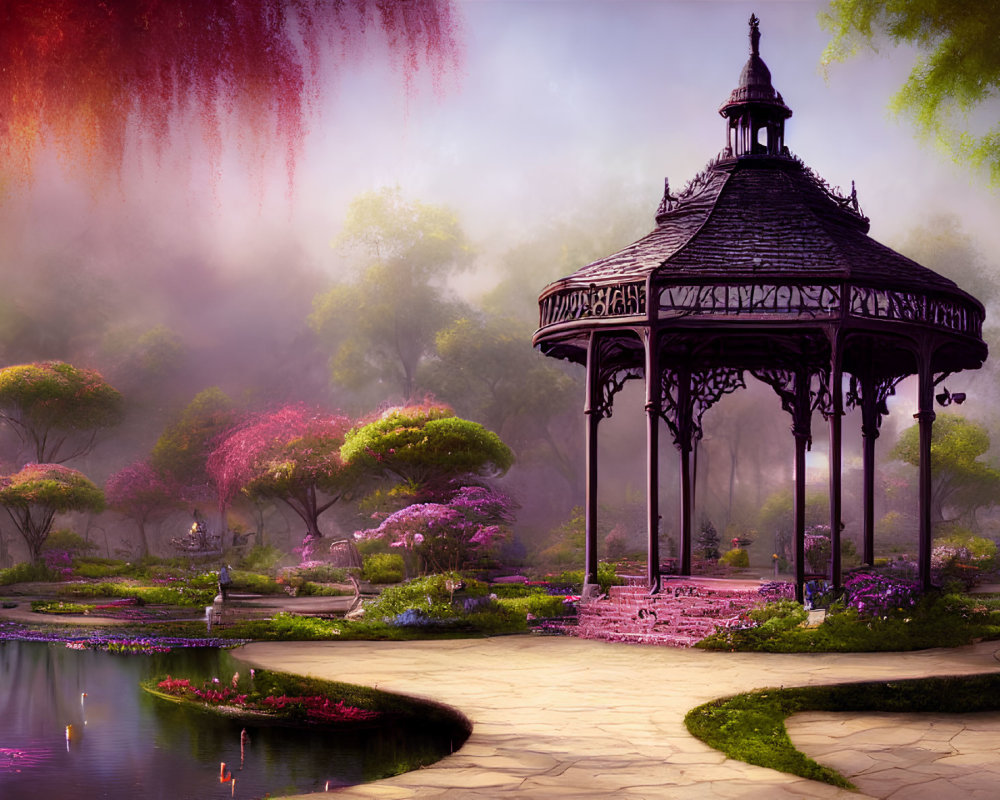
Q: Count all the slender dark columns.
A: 7